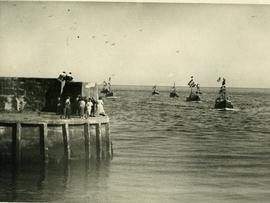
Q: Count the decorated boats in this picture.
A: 5